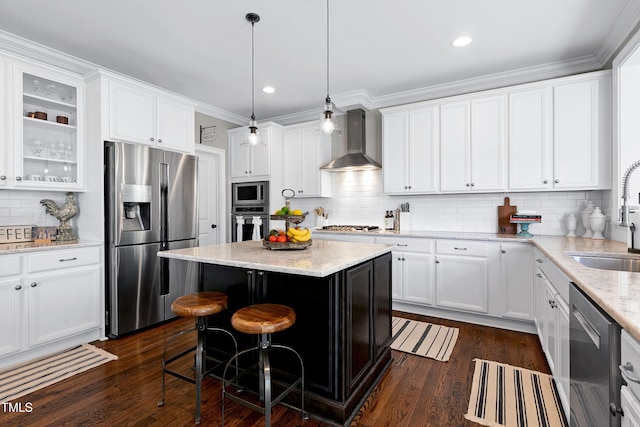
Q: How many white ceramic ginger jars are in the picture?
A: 3